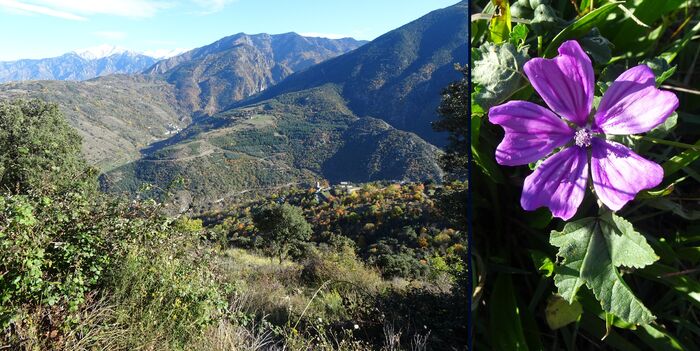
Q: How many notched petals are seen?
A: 5